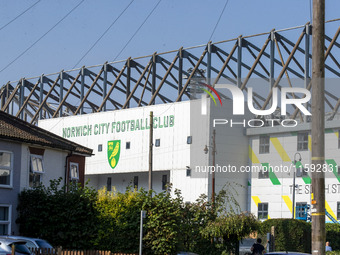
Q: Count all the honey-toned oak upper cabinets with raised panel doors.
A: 0